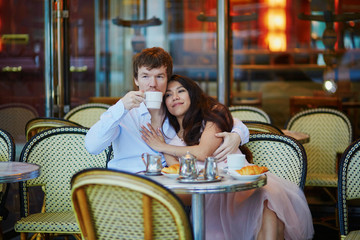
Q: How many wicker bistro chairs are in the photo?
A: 11